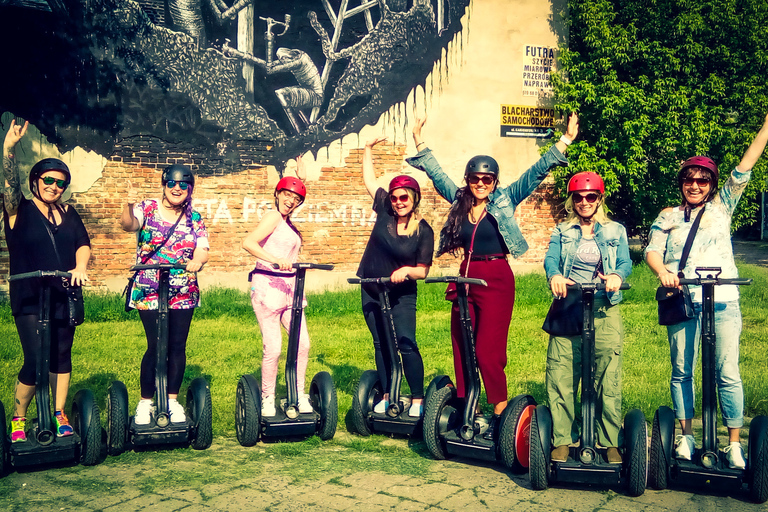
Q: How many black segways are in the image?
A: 7